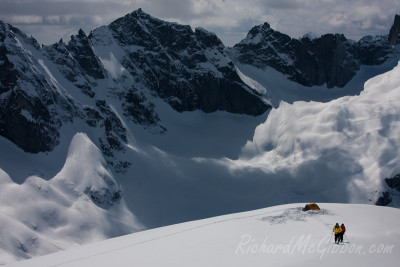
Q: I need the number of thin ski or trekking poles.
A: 2